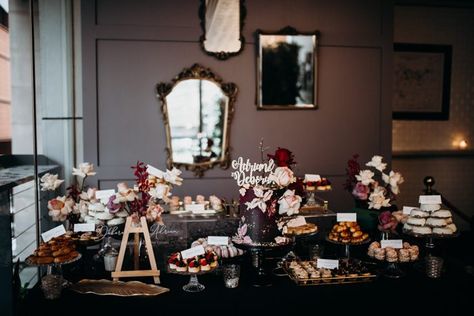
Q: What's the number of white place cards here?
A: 14